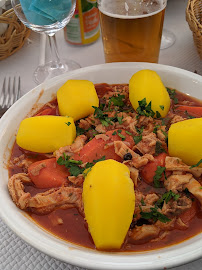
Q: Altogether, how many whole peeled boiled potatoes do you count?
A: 5